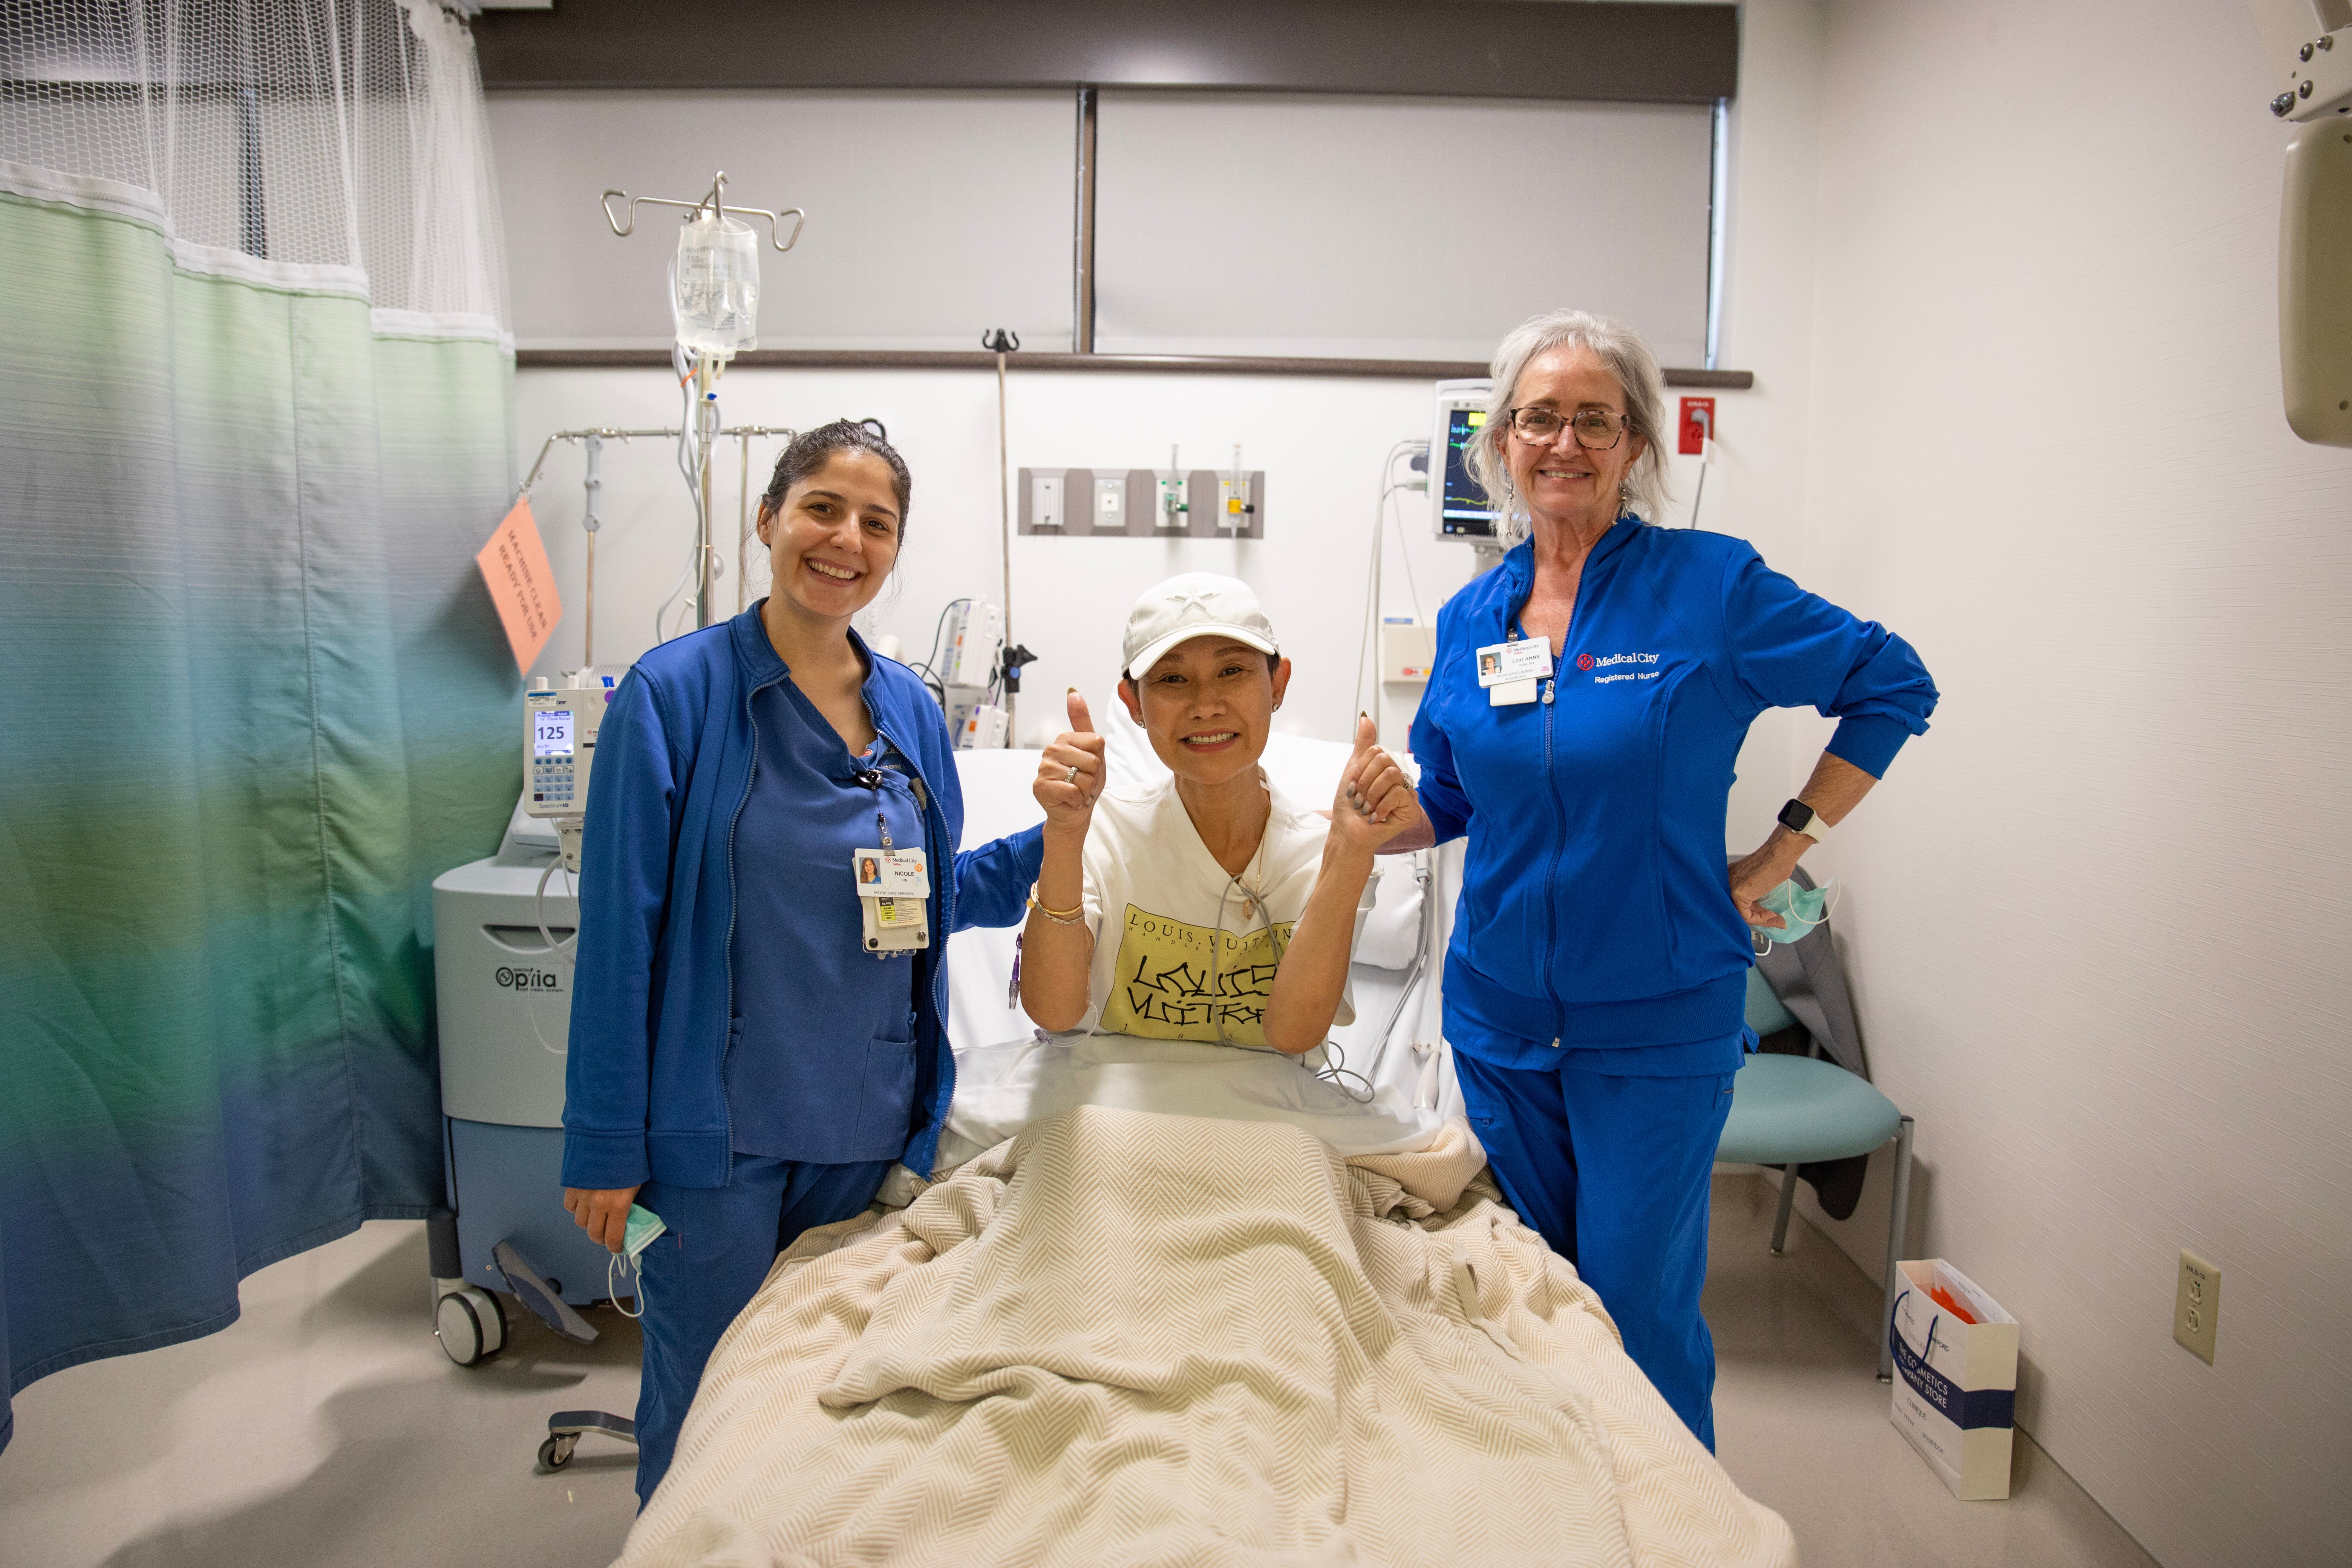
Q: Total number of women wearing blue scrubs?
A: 2